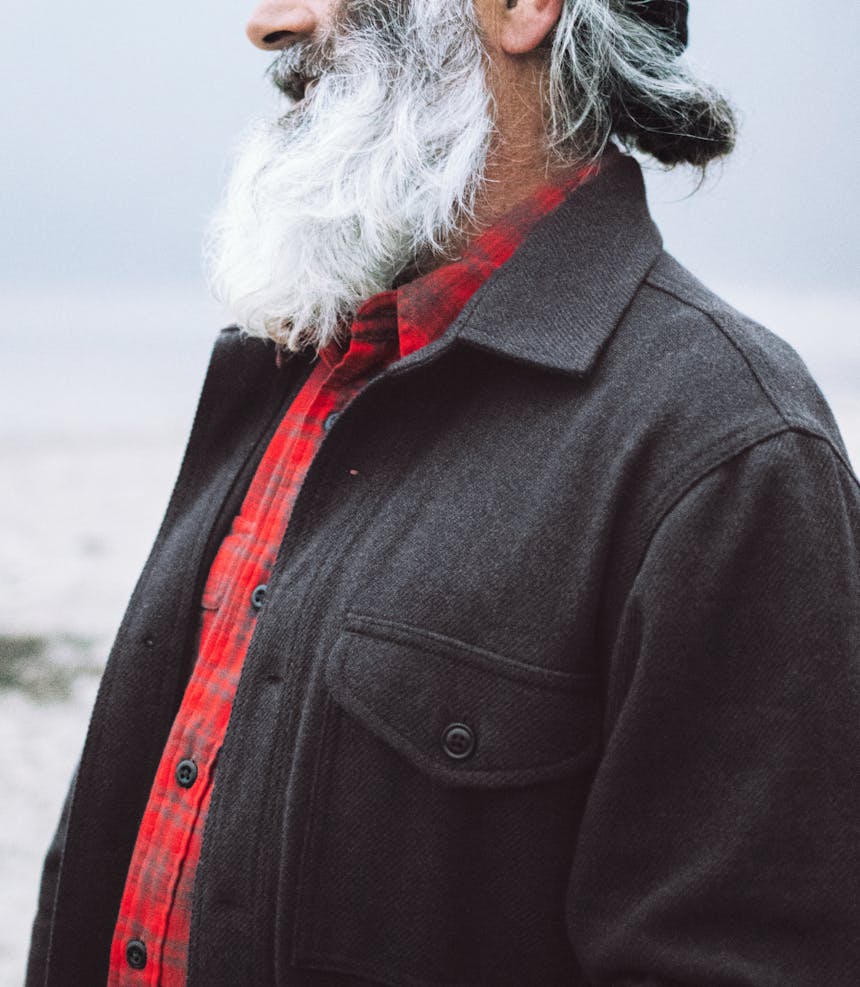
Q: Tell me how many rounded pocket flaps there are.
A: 1